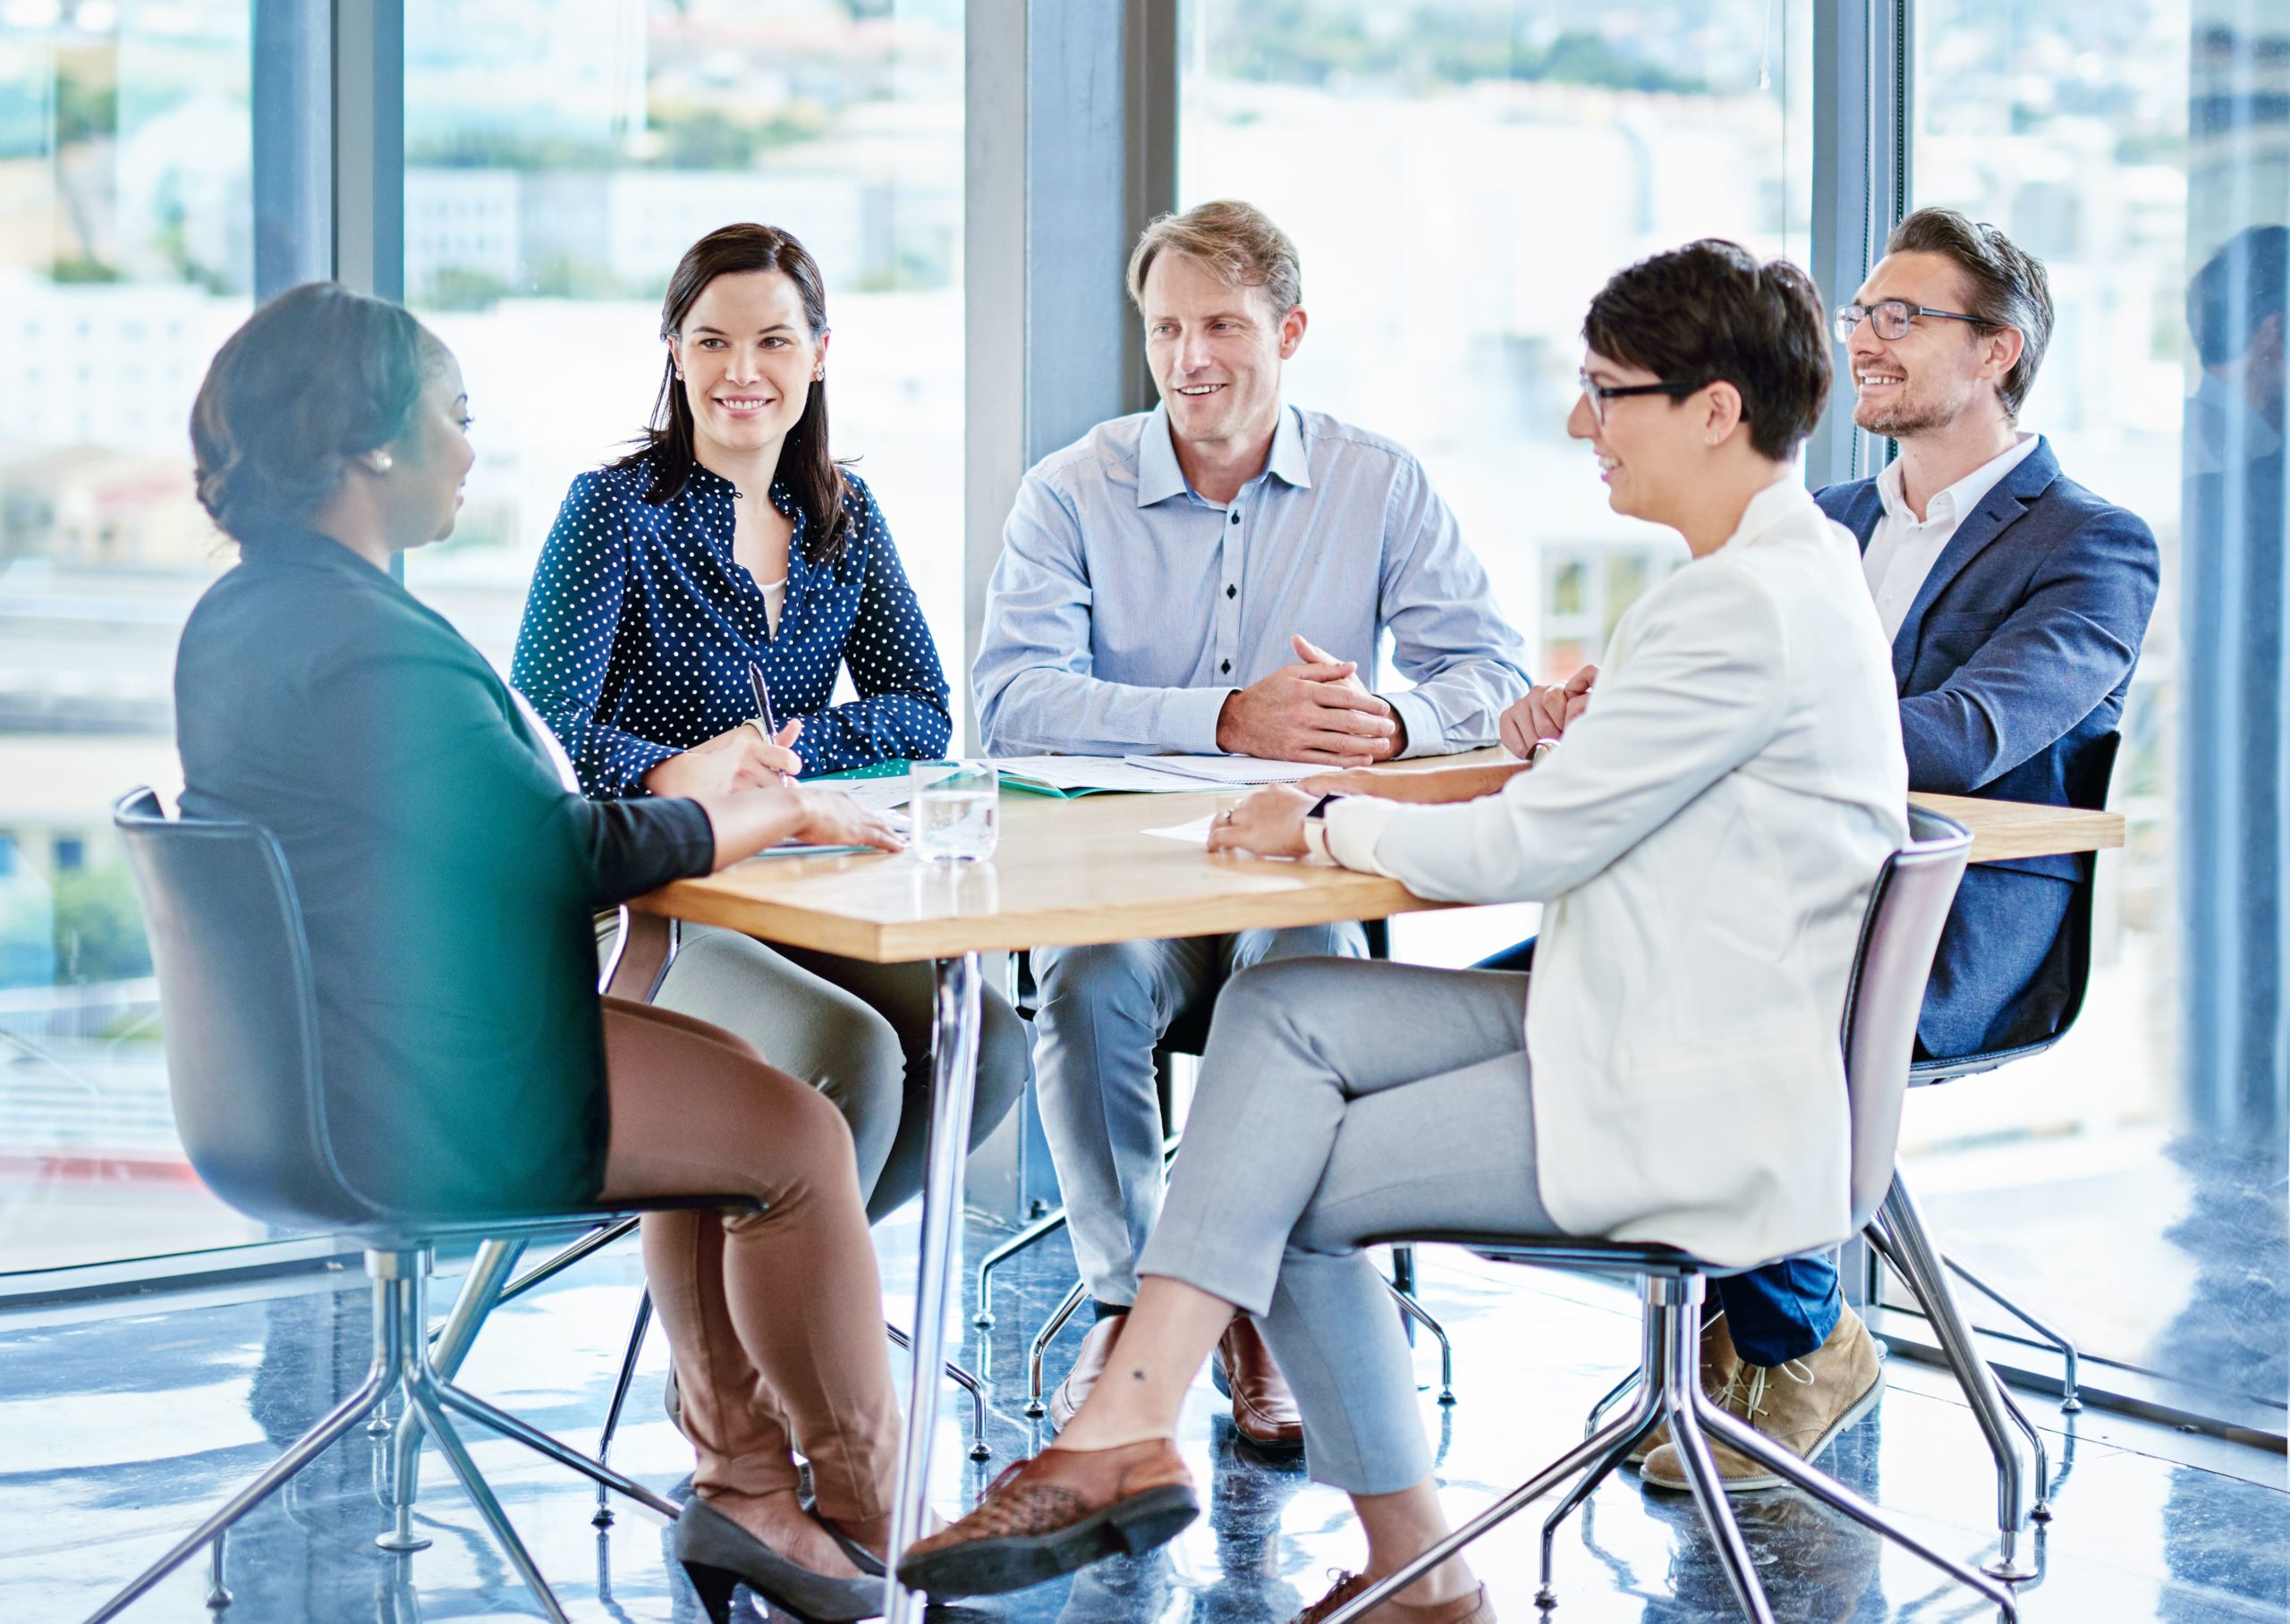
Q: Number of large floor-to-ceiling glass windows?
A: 4